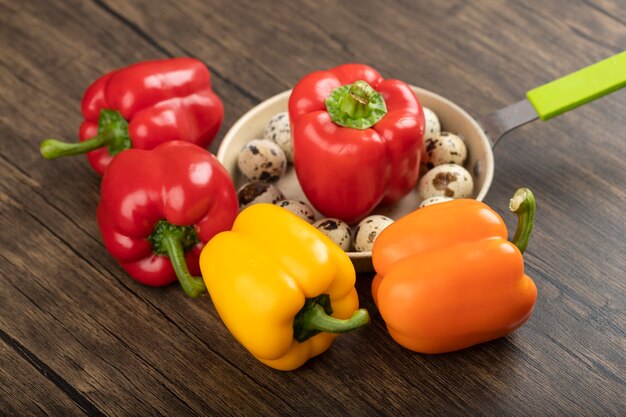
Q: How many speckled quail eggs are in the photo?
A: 10